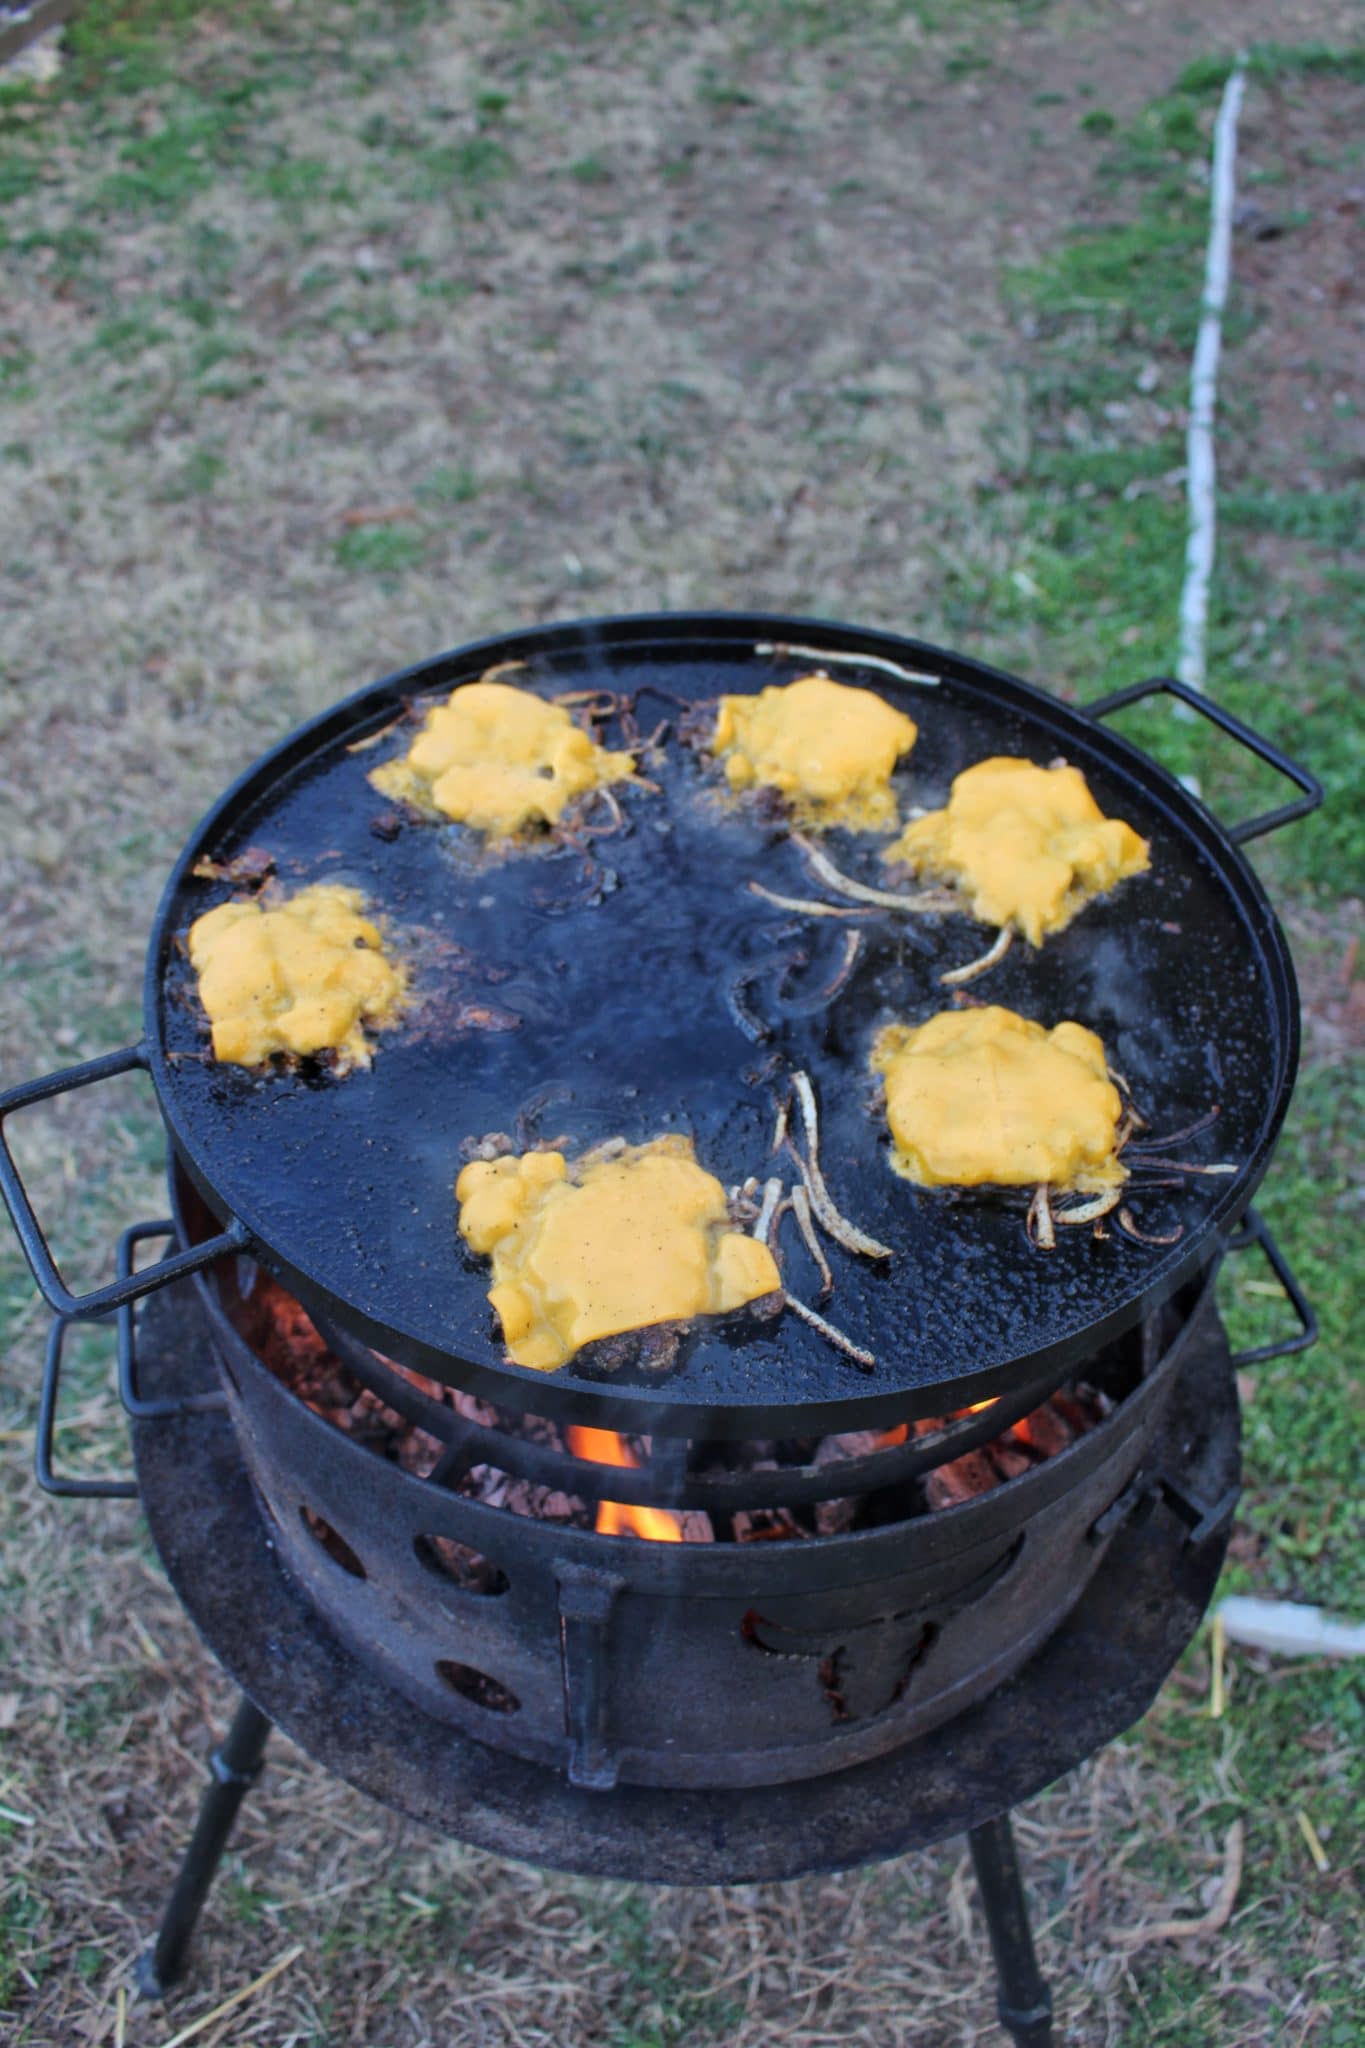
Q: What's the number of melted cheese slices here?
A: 6